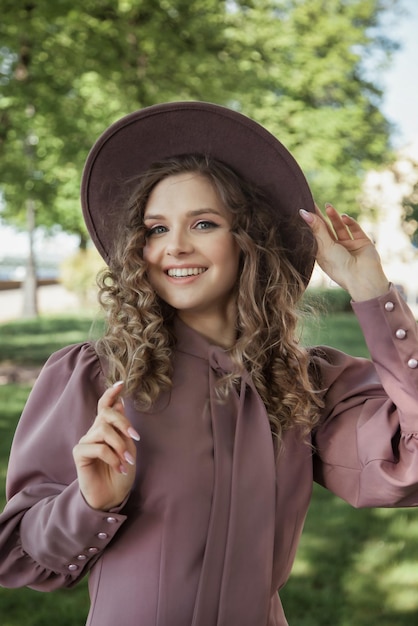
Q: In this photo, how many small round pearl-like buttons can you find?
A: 8